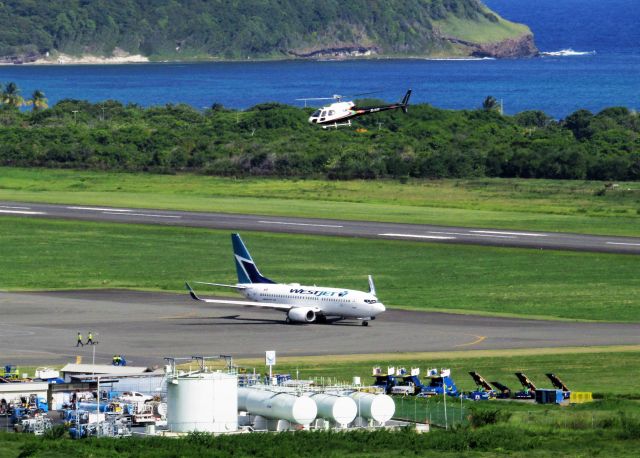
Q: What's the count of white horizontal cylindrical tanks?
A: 3